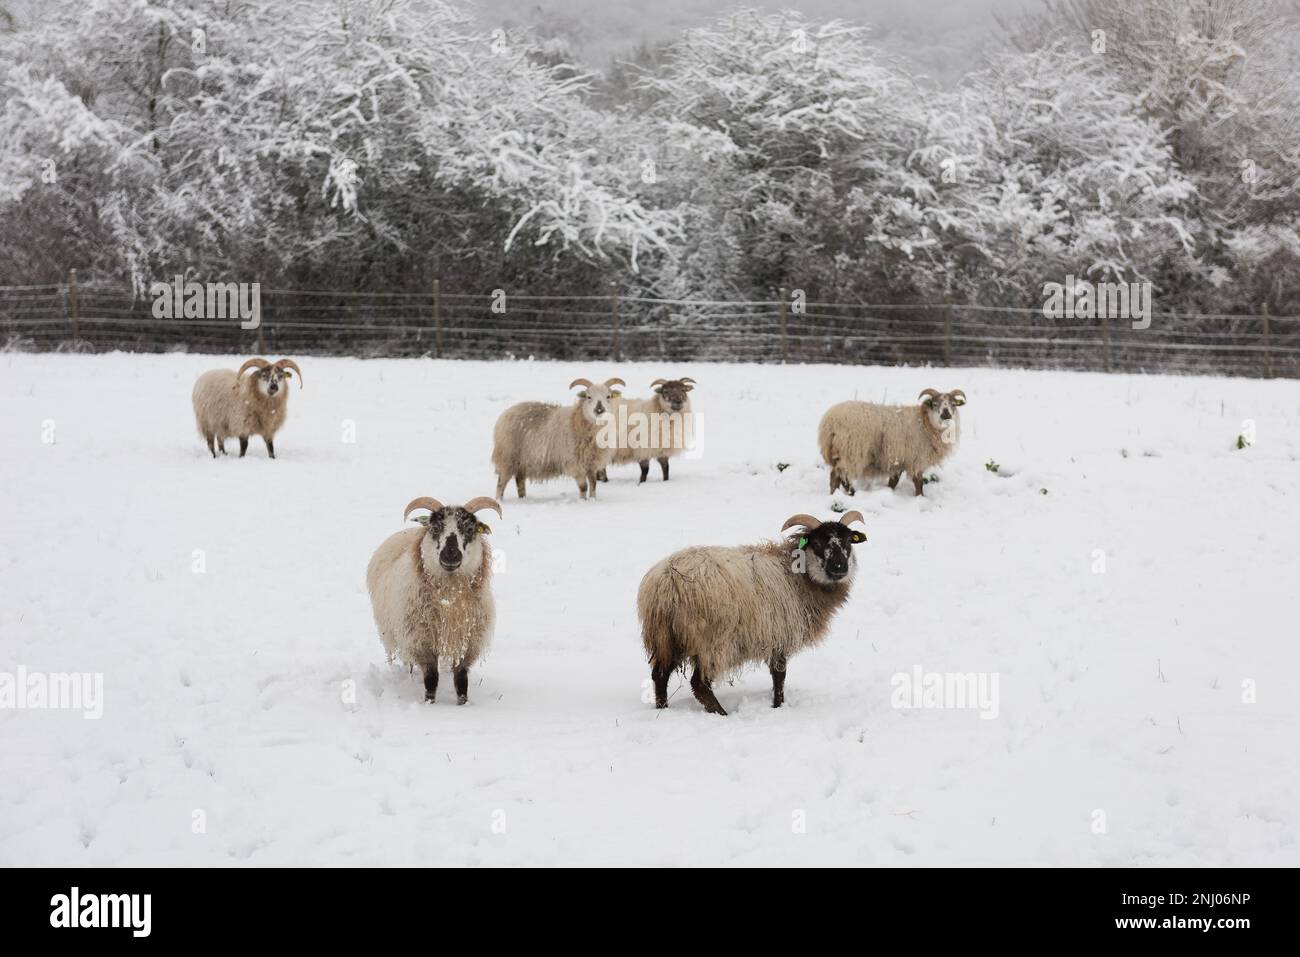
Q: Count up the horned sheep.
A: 6